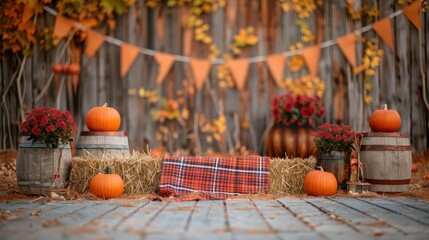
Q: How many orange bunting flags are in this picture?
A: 12